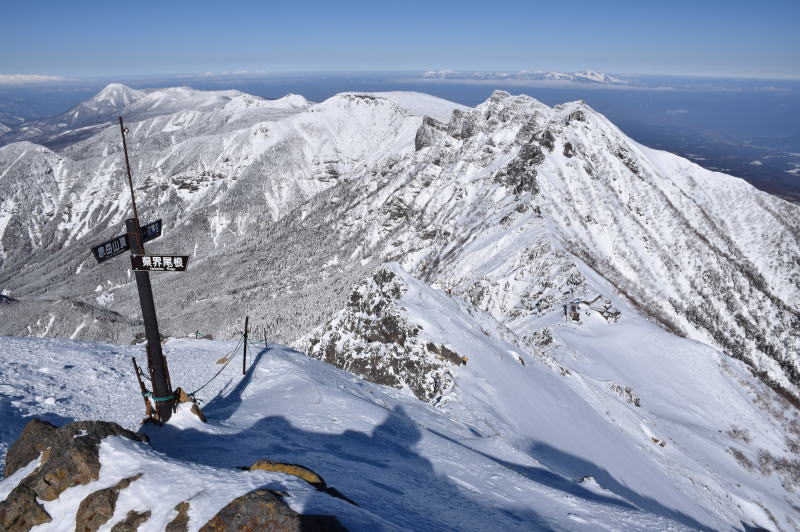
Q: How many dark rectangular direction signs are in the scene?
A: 3